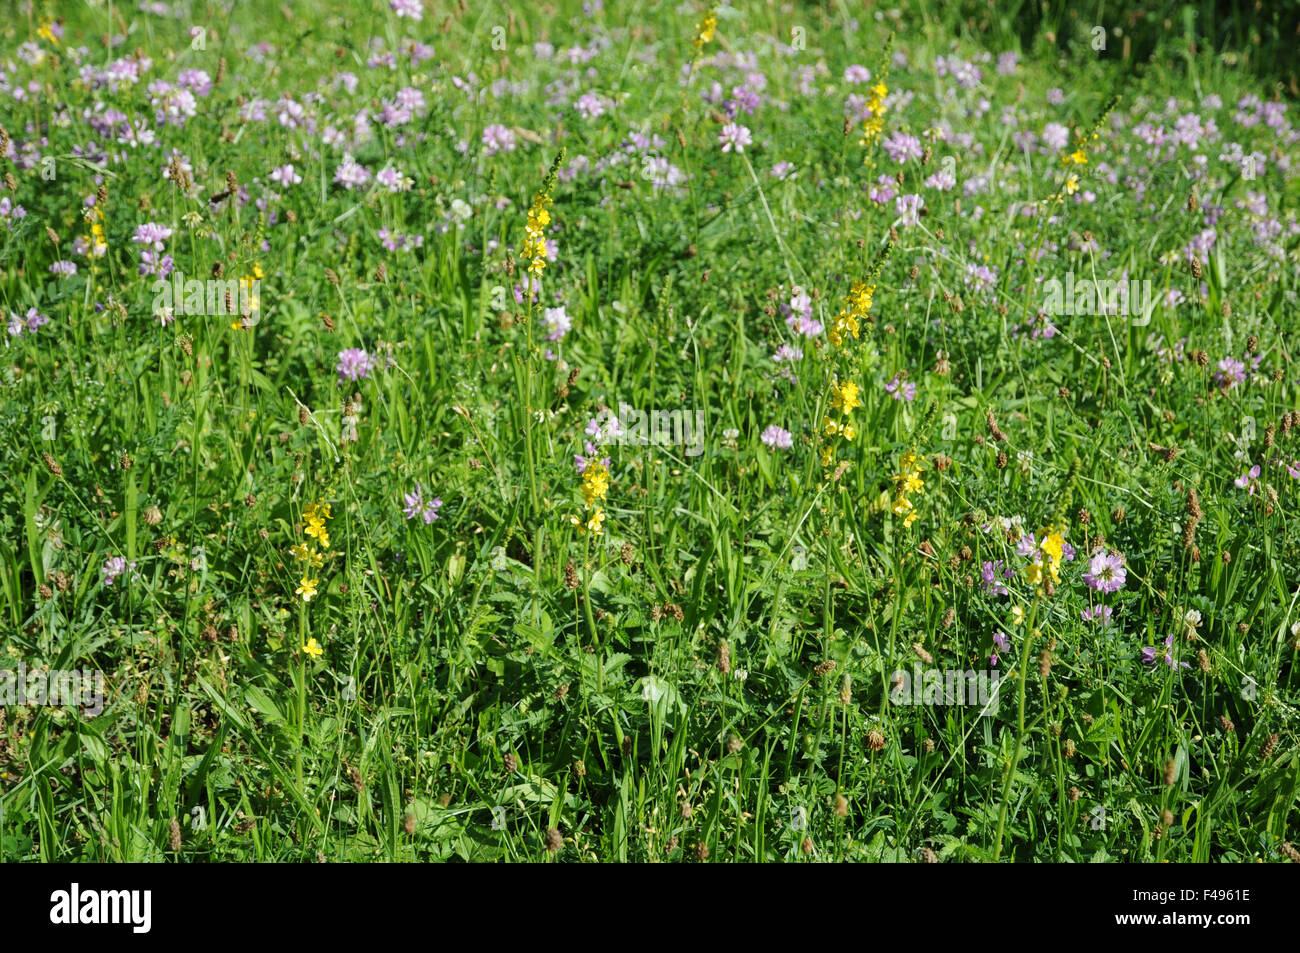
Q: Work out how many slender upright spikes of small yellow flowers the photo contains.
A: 13